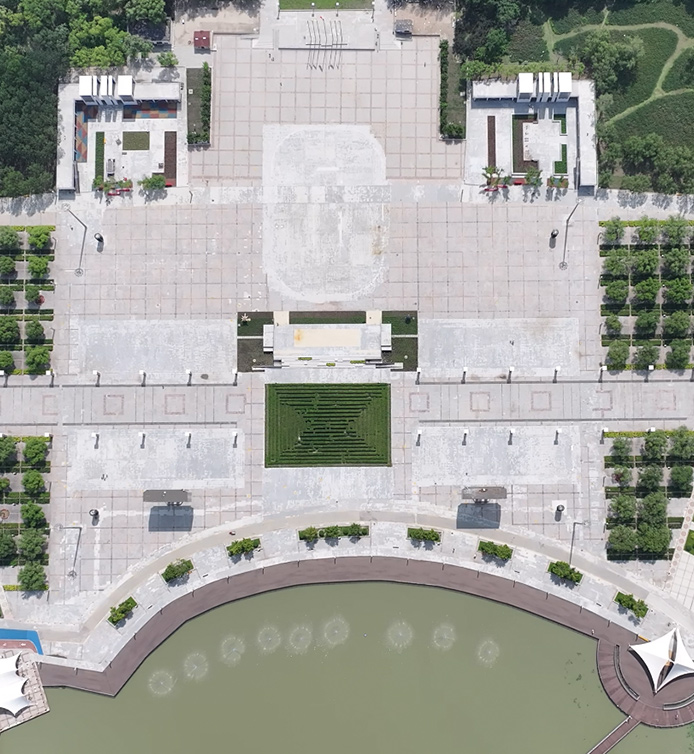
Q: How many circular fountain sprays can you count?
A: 9